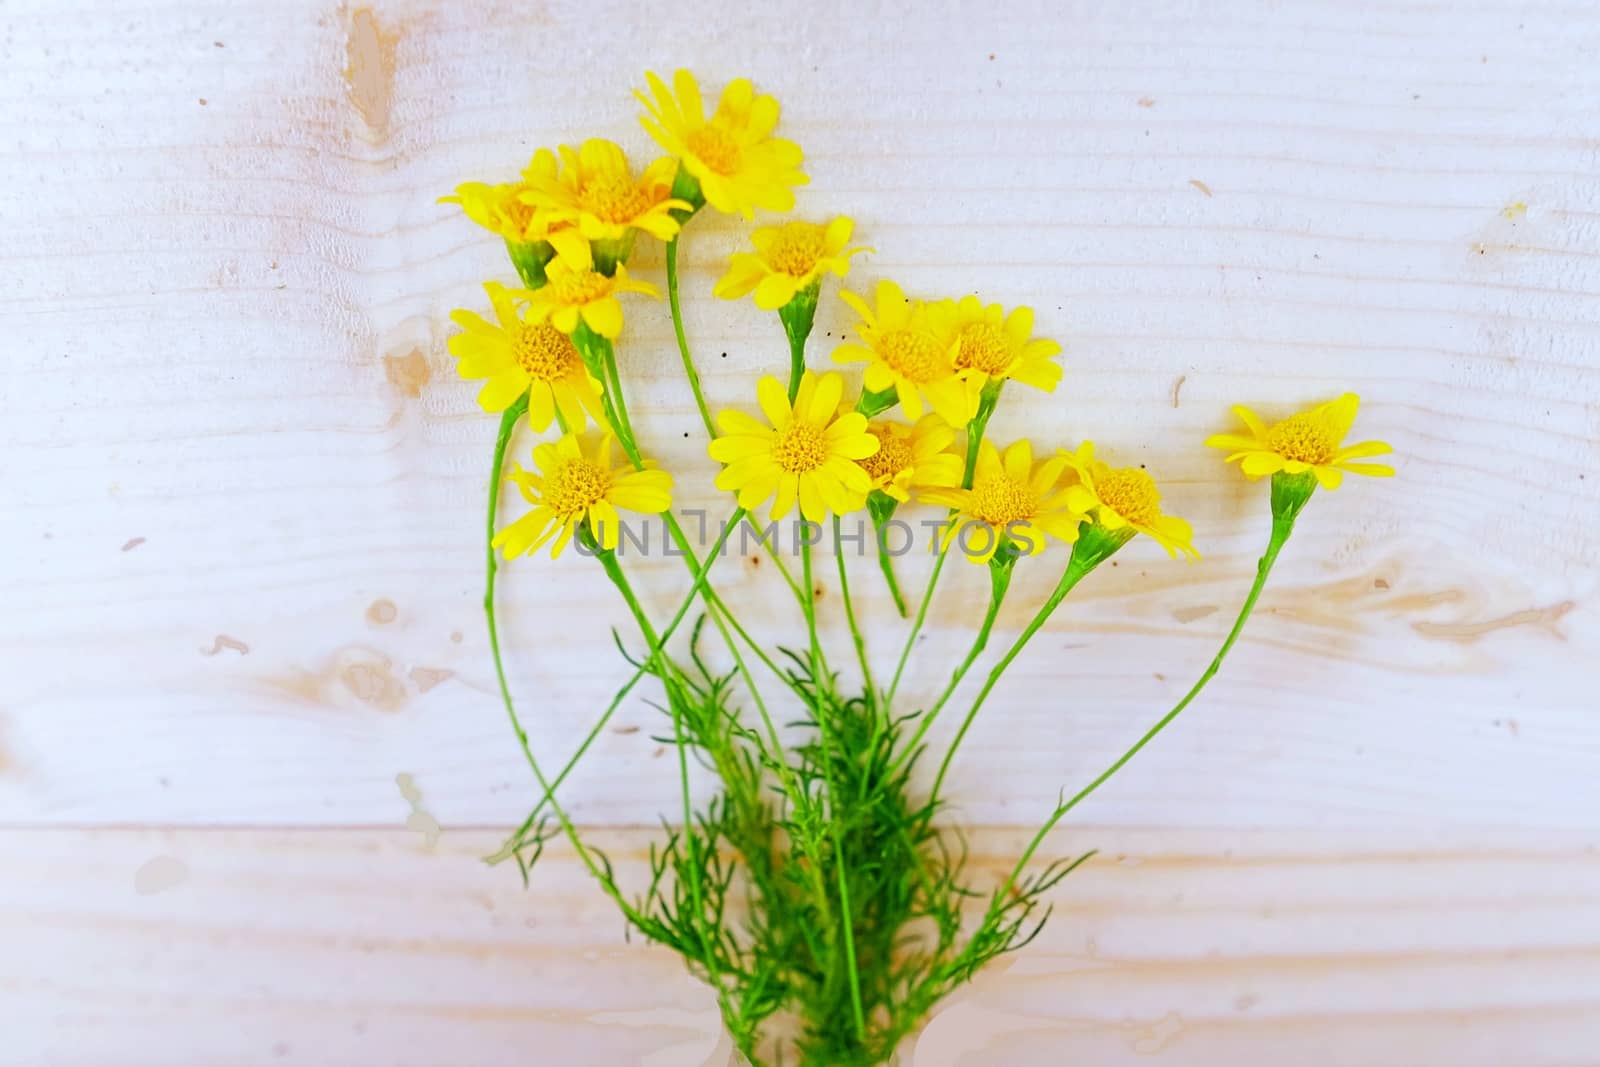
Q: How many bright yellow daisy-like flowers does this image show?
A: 14